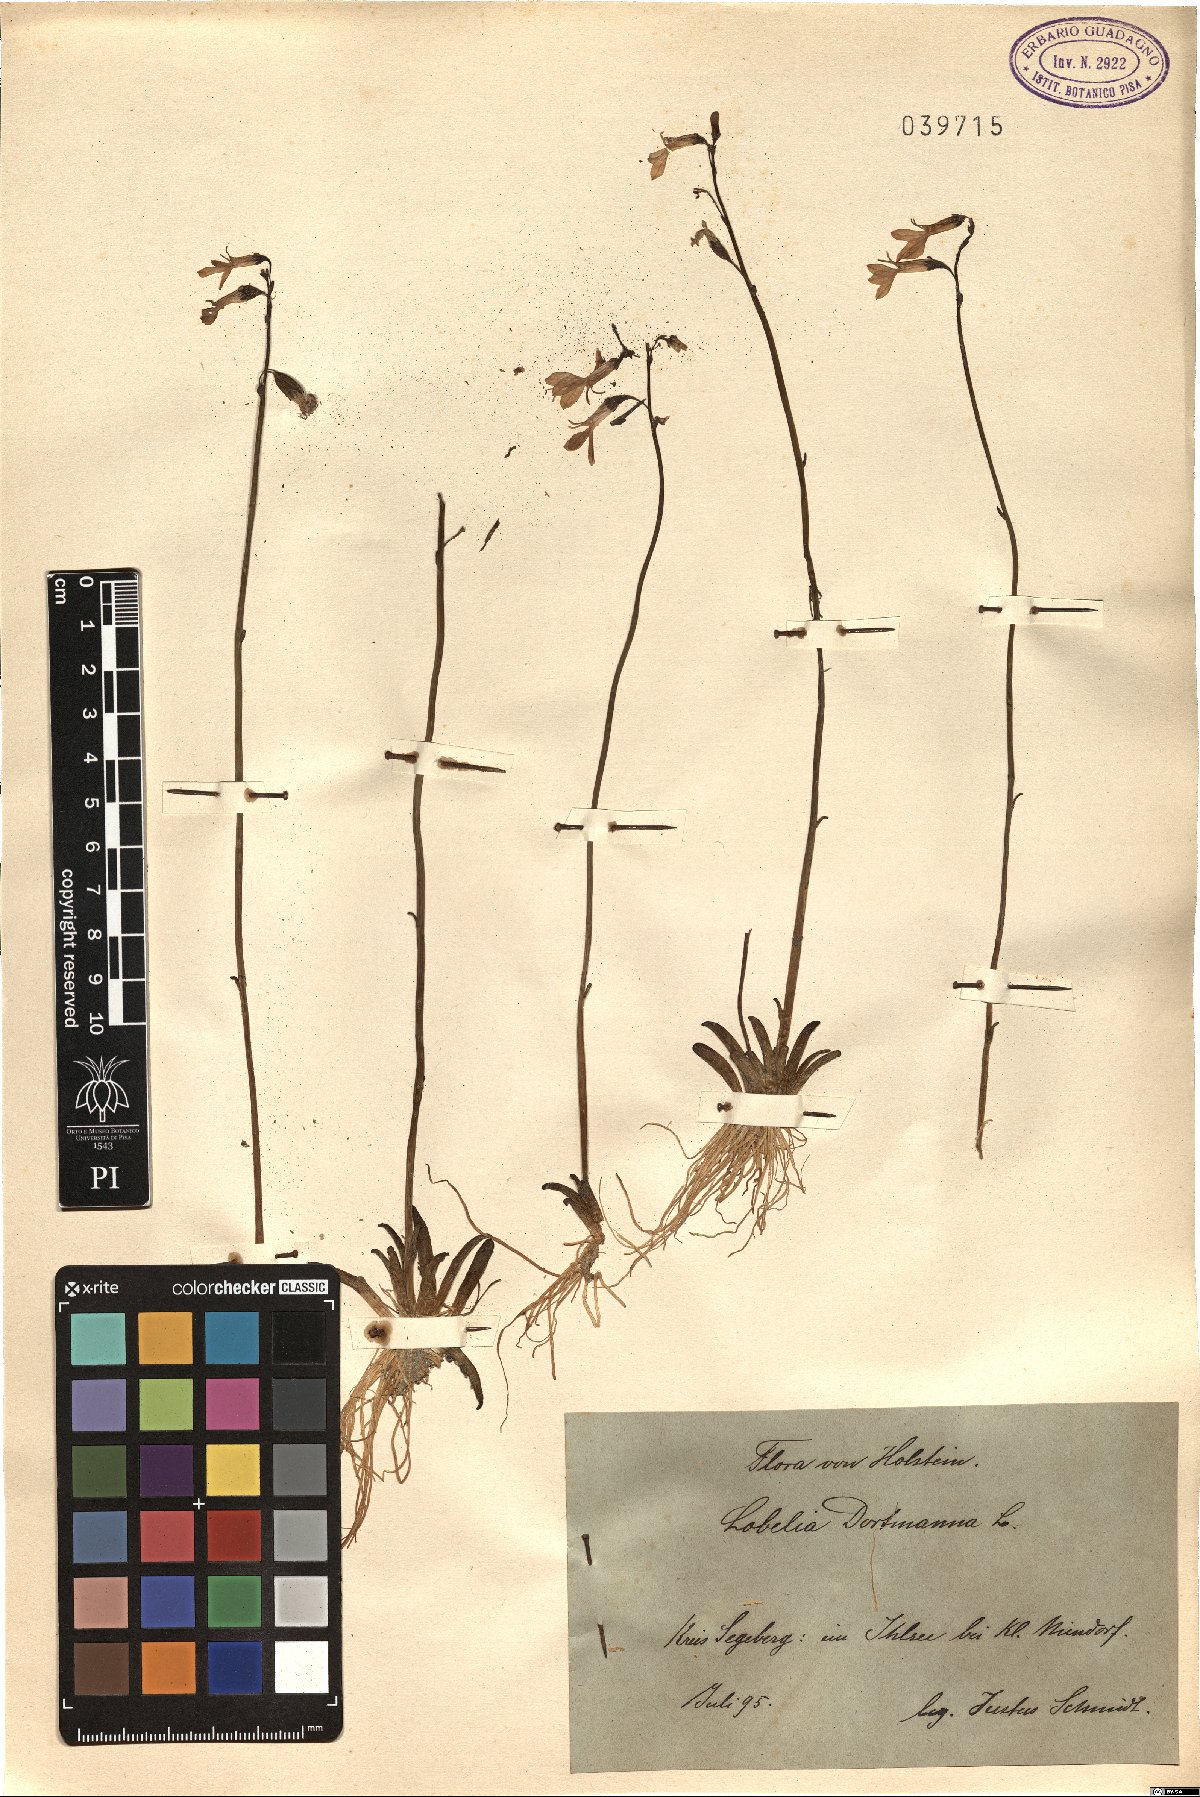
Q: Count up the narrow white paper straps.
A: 9